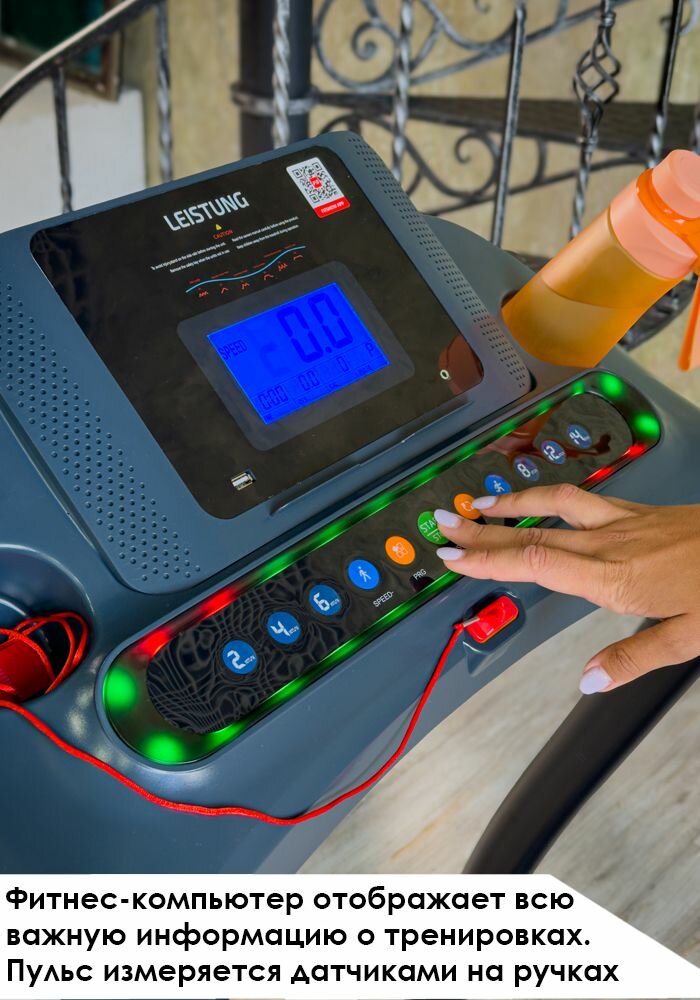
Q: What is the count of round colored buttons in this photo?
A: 11